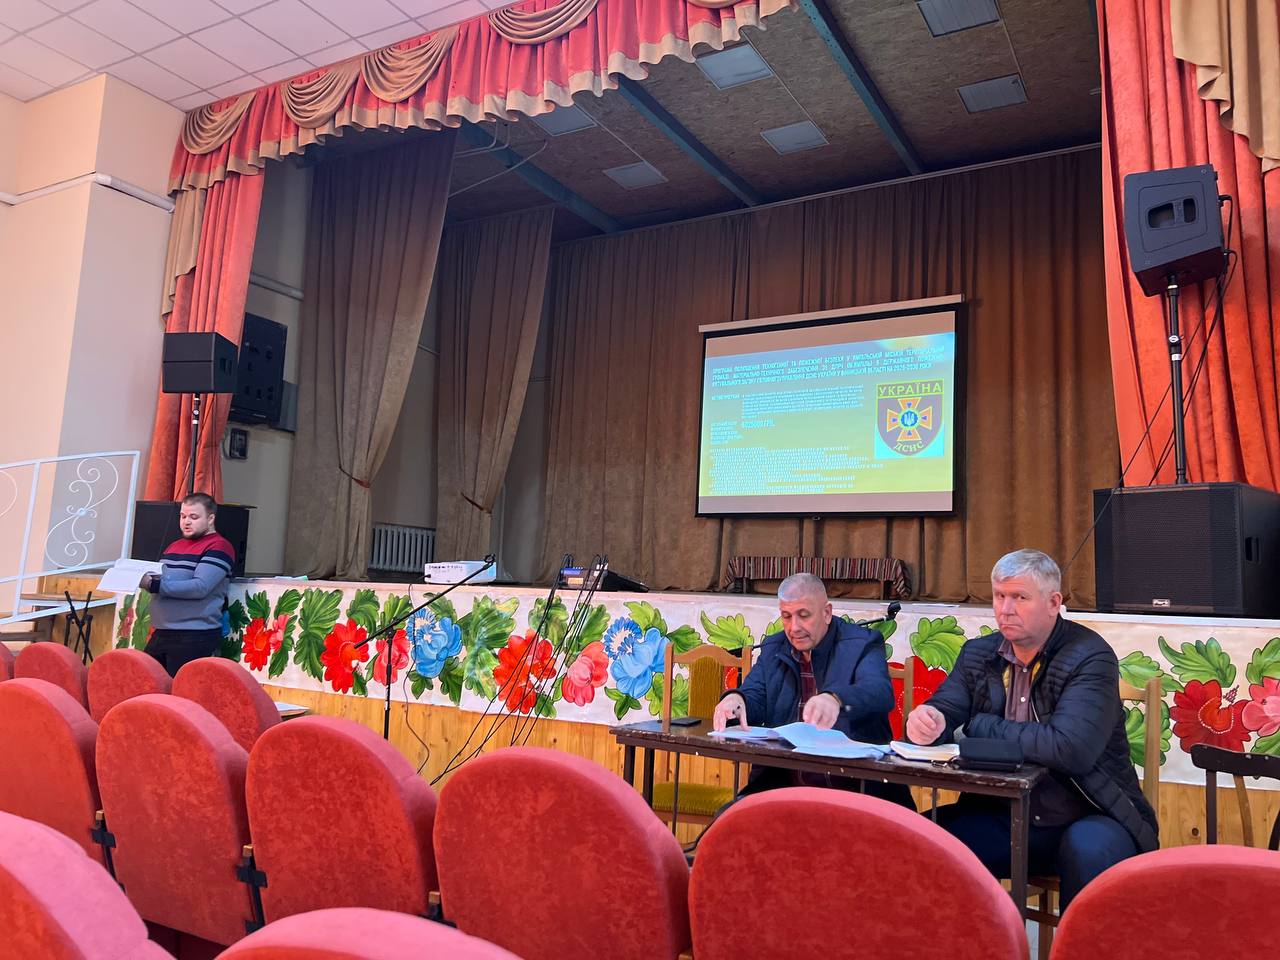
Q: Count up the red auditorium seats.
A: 12